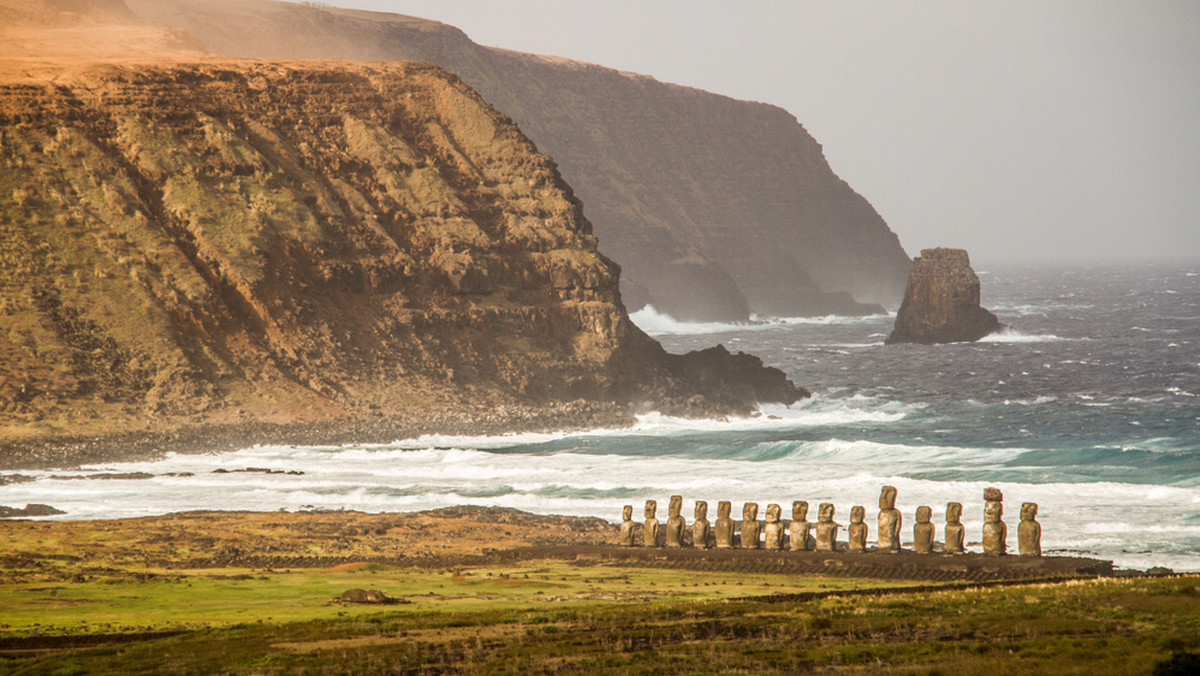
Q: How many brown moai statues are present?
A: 15